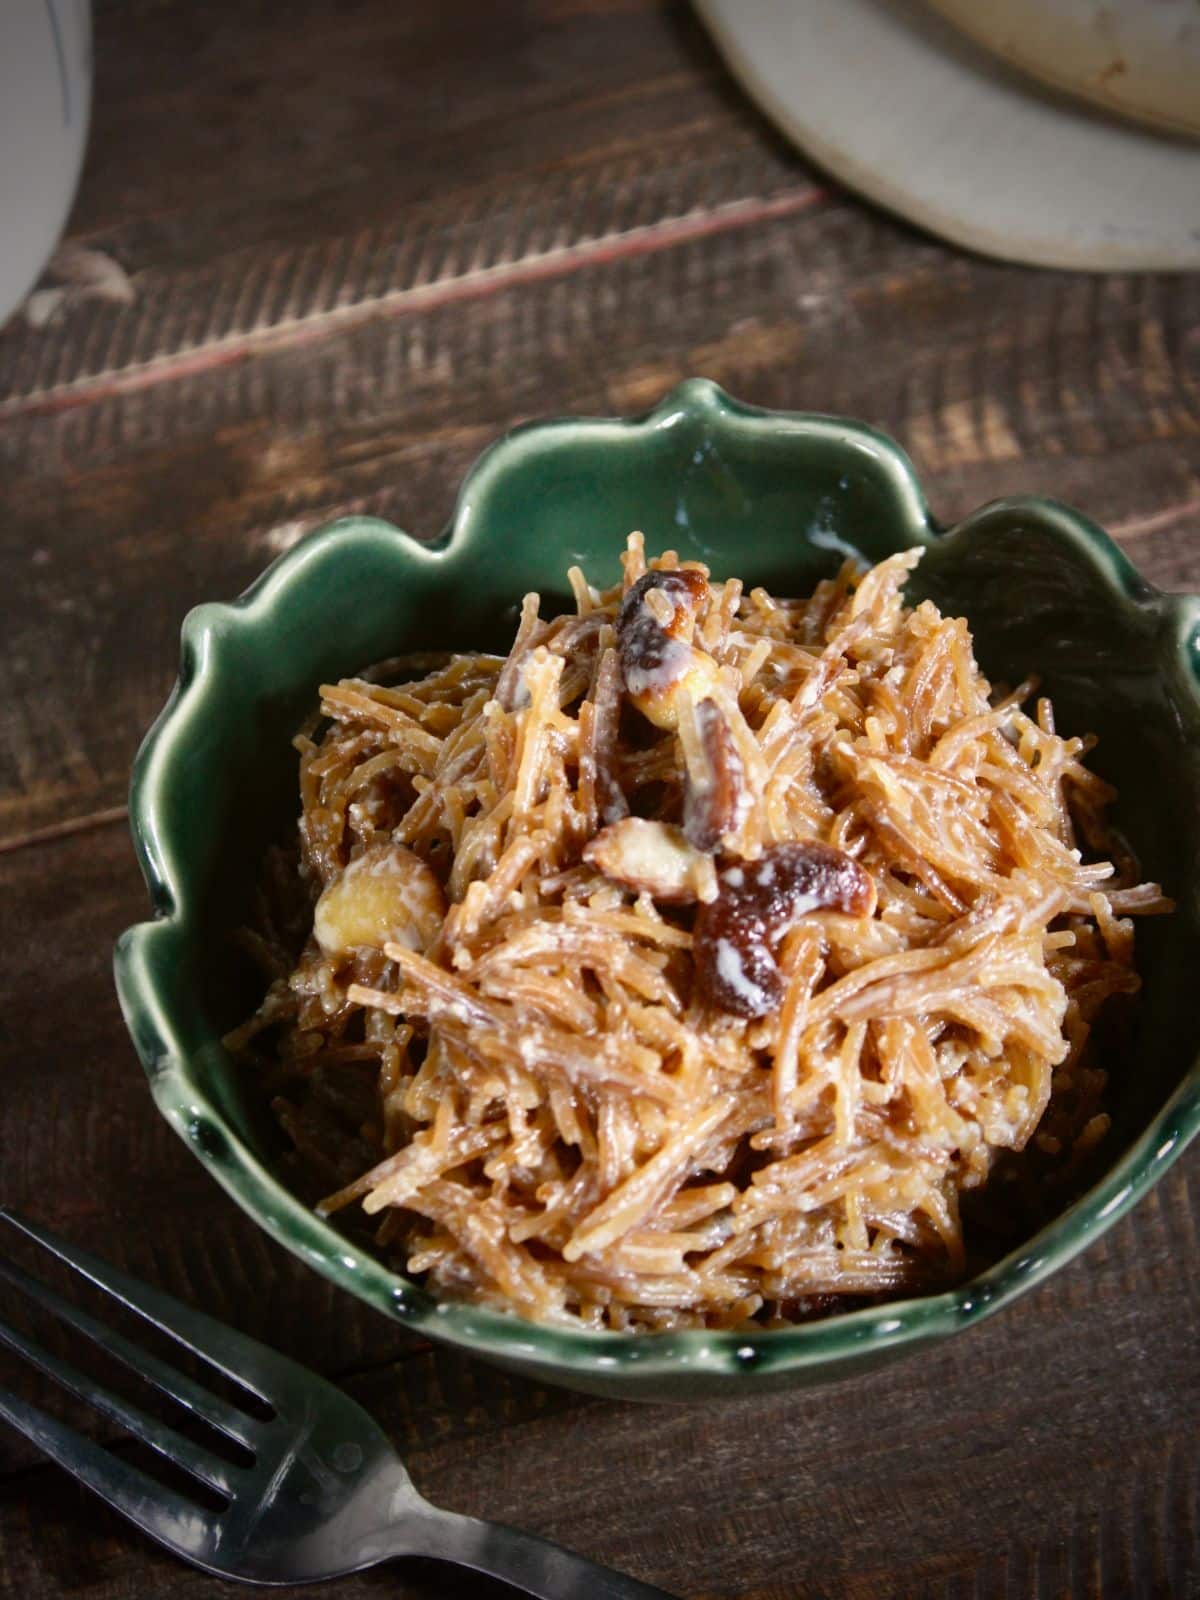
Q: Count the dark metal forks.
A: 1